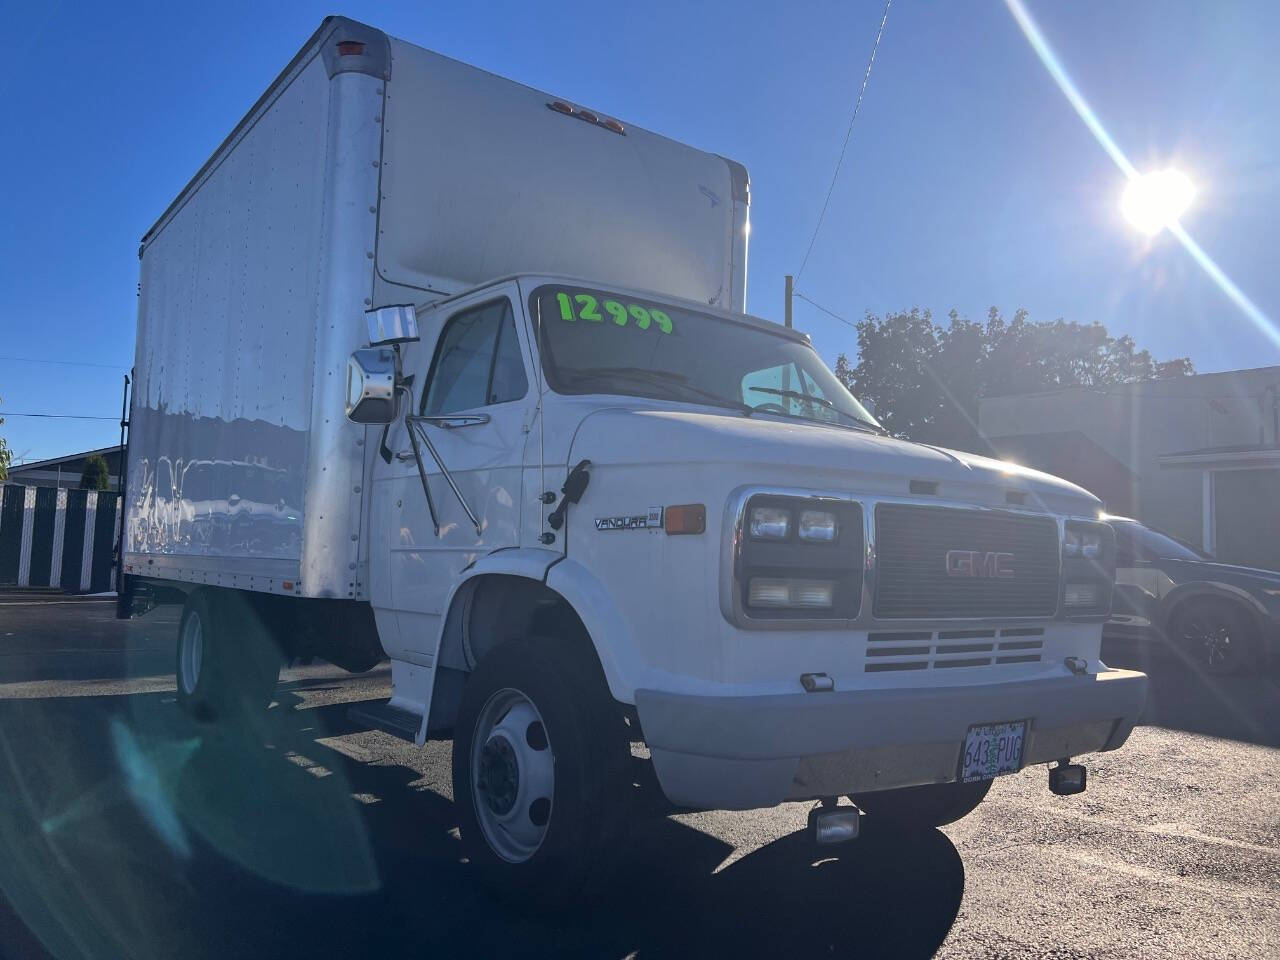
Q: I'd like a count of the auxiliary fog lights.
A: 2